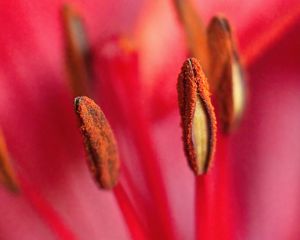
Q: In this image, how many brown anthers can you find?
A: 6